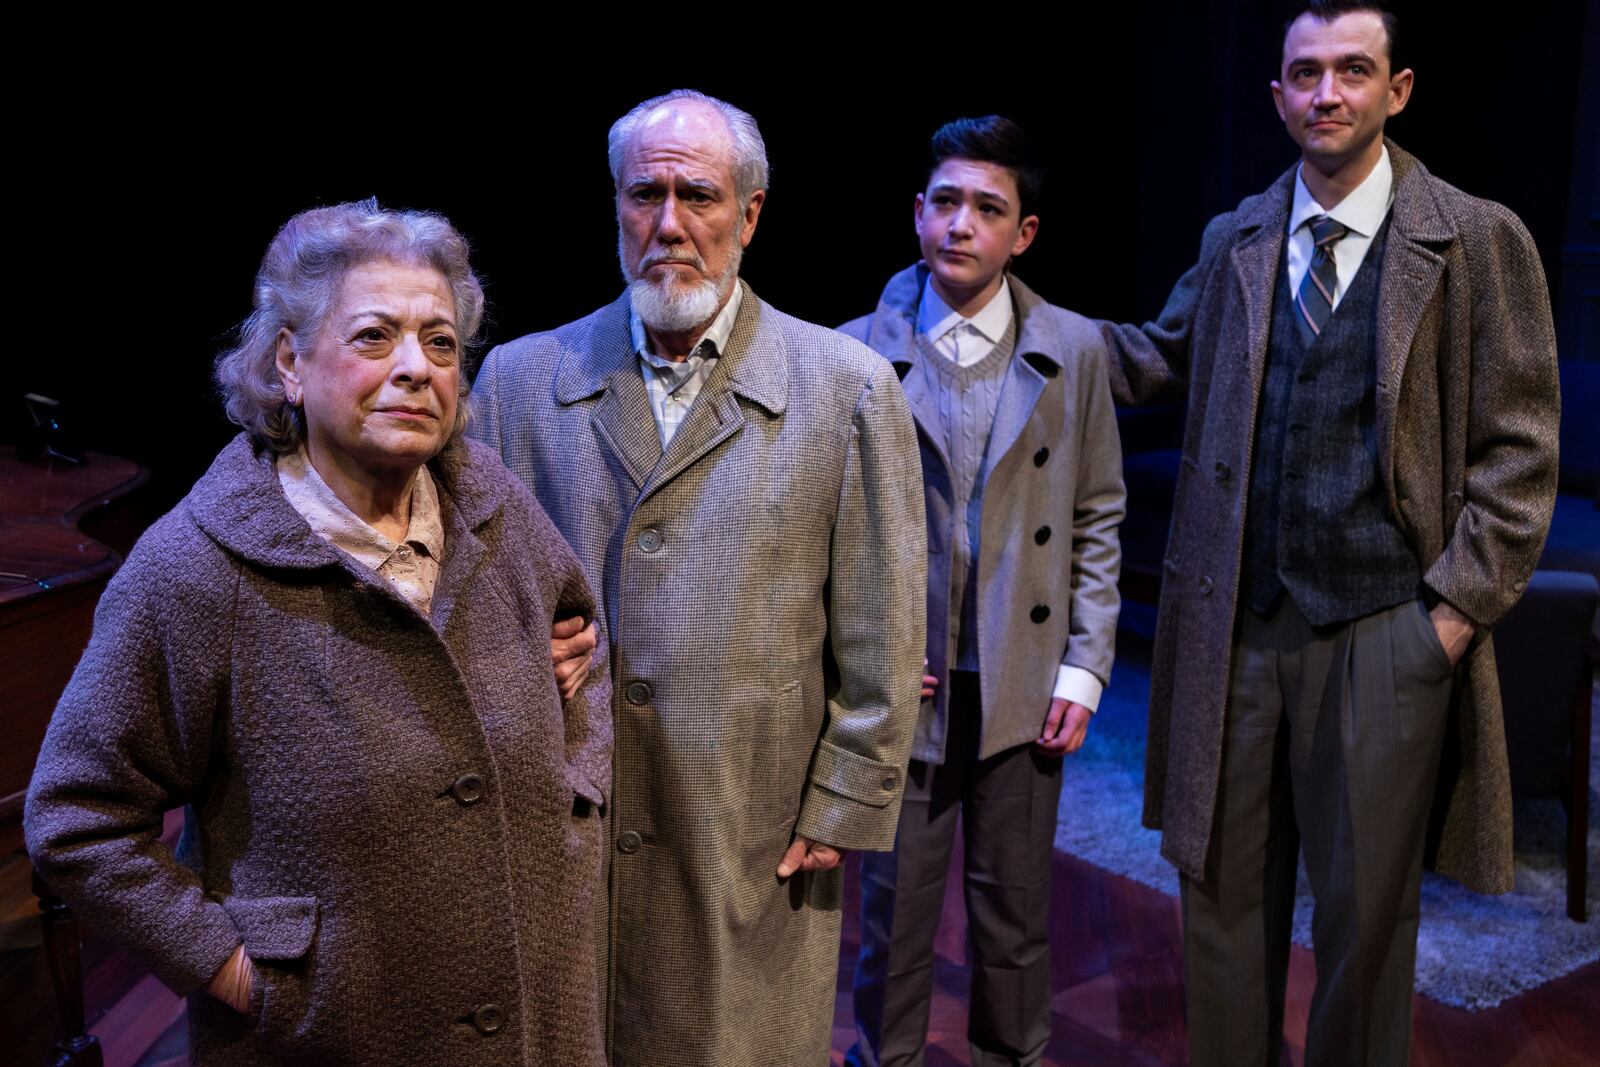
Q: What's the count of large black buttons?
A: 3